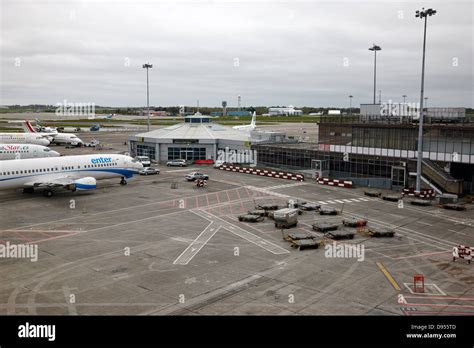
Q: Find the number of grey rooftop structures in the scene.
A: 2